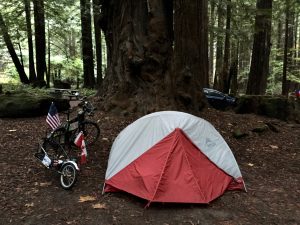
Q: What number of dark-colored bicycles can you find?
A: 1